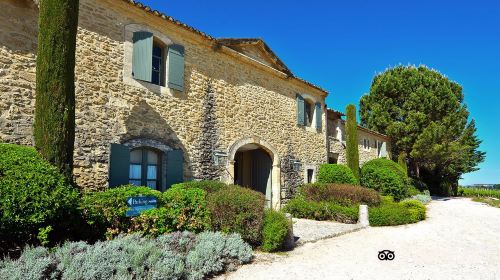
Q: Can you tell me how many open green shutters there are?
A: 6